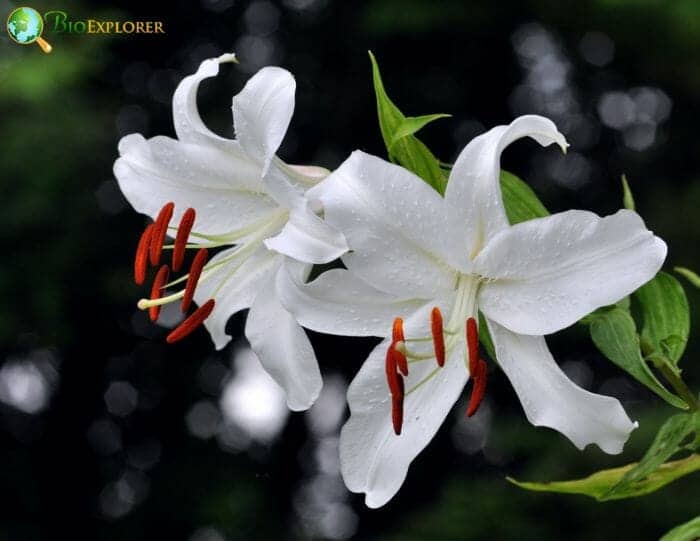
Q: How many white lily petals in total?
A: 12